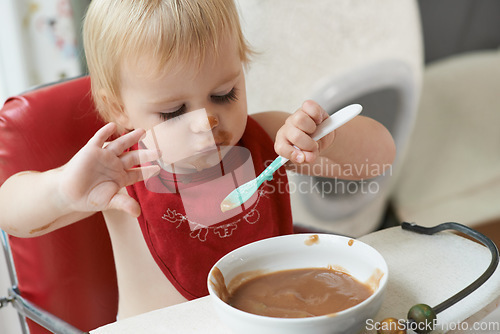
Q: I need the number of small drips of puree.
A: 2